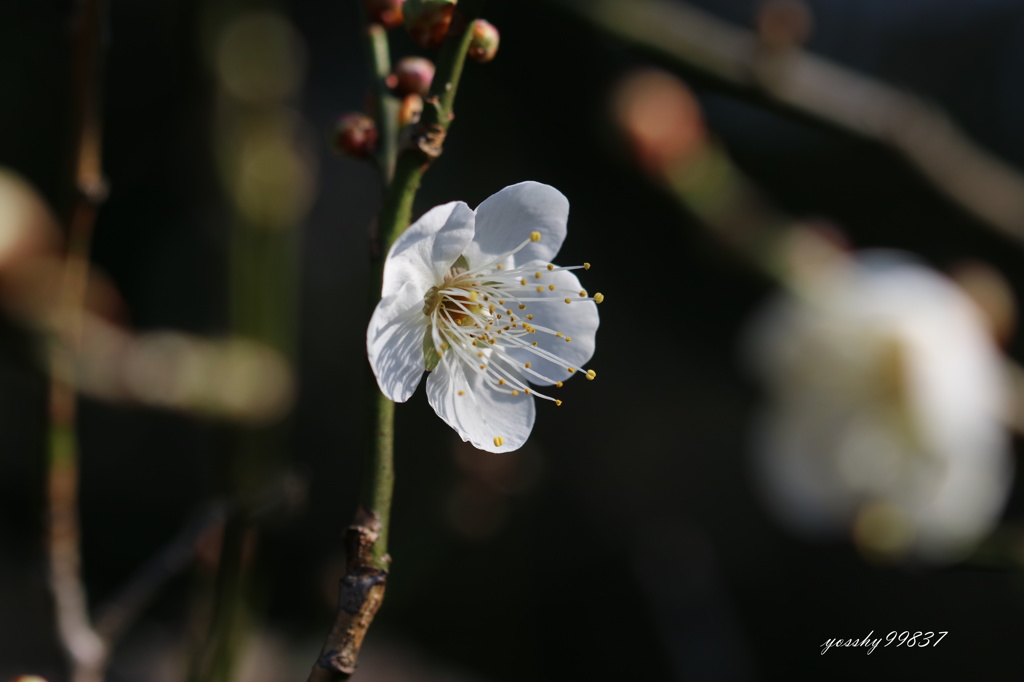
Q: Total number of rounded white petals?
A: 5